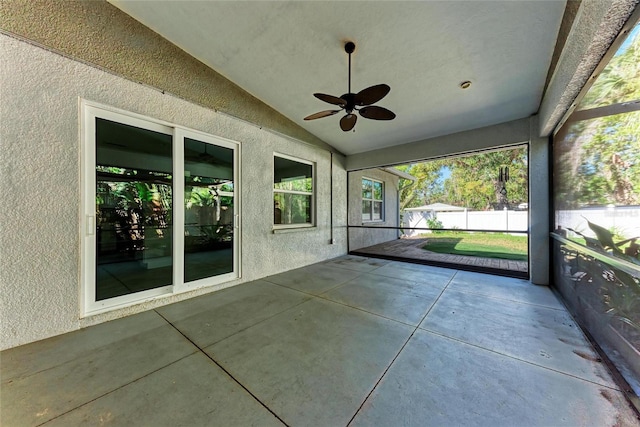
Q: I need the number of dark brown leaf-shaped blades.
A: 5